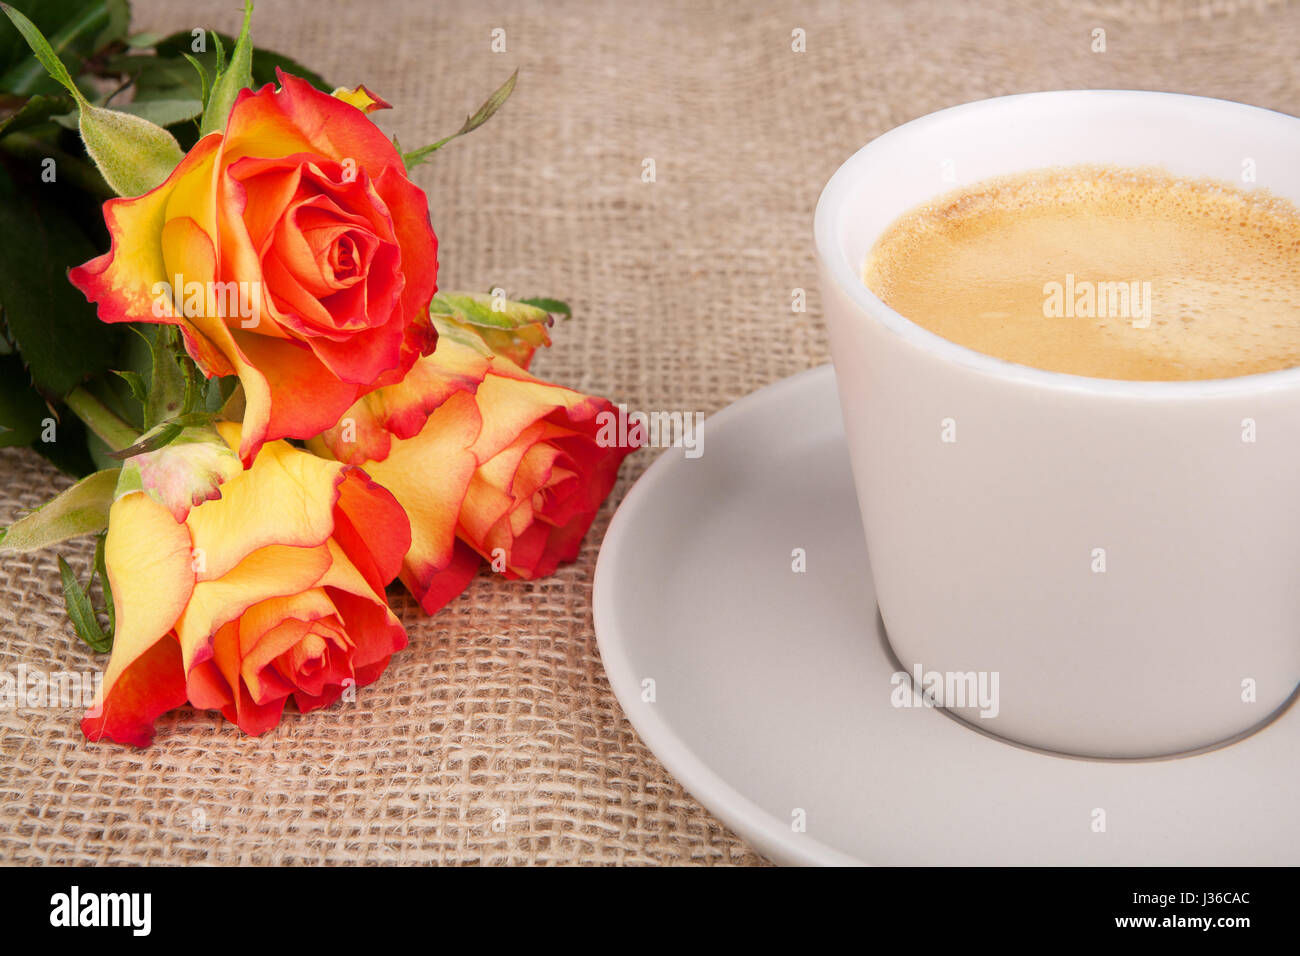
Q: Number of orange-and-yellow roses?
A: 3